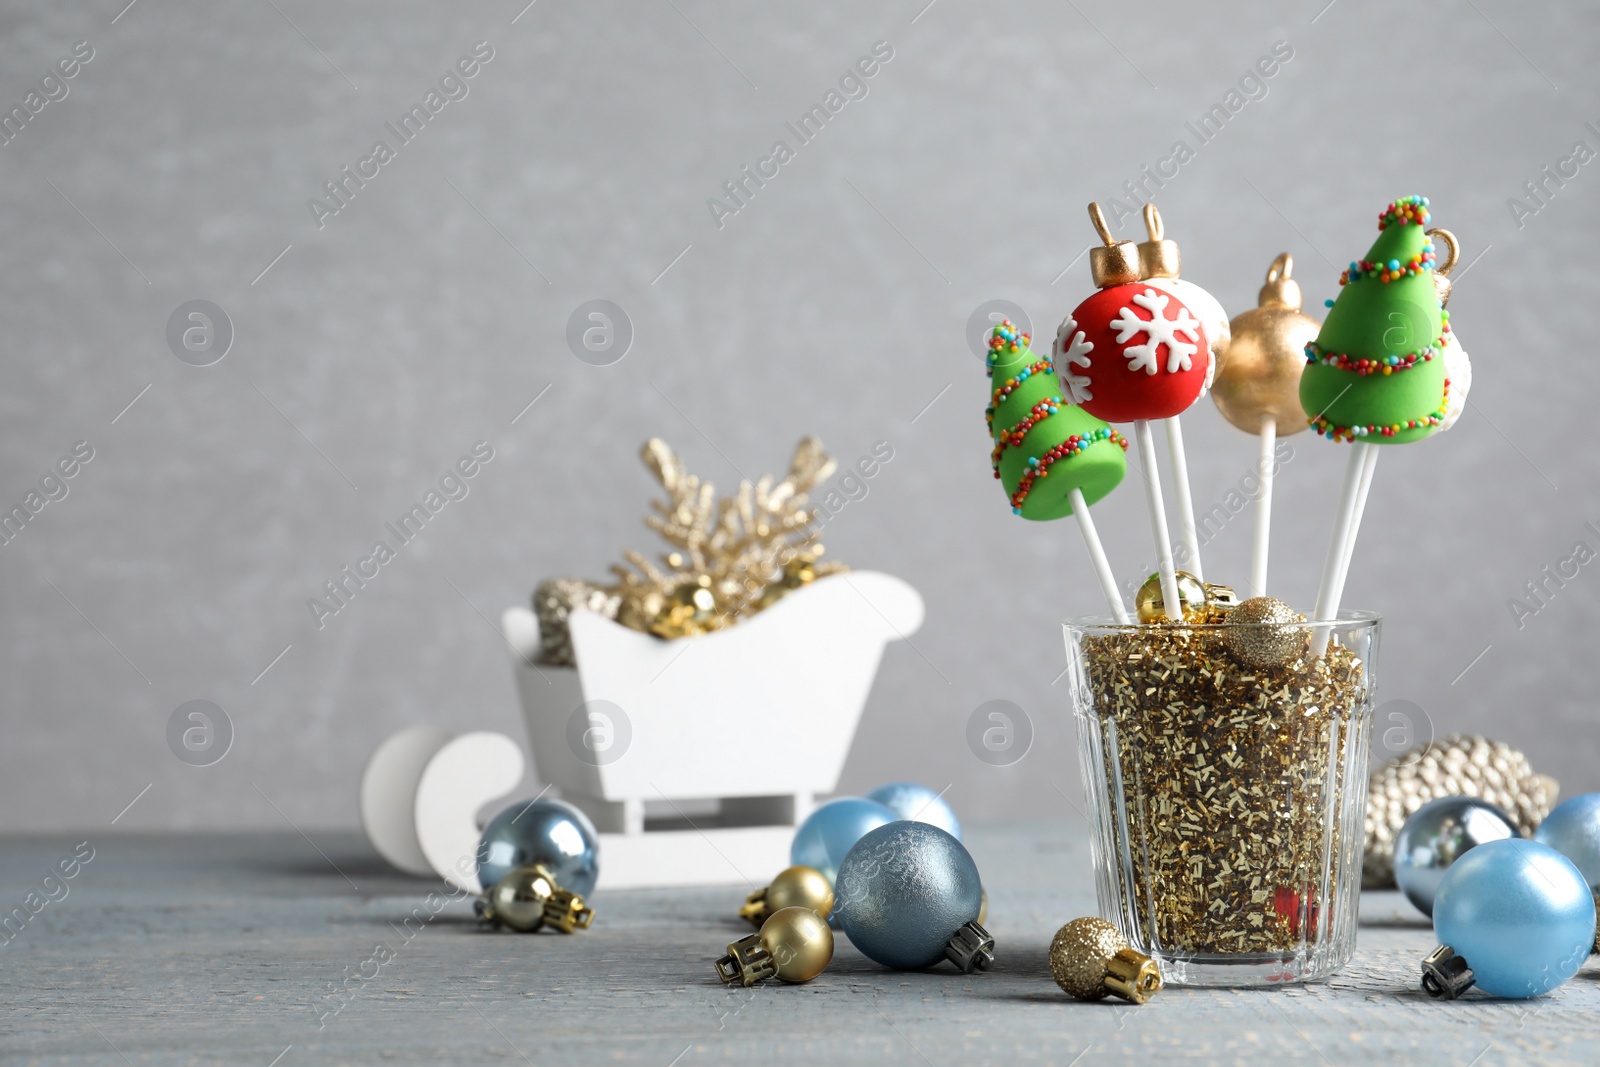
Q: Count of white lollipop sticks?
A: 6